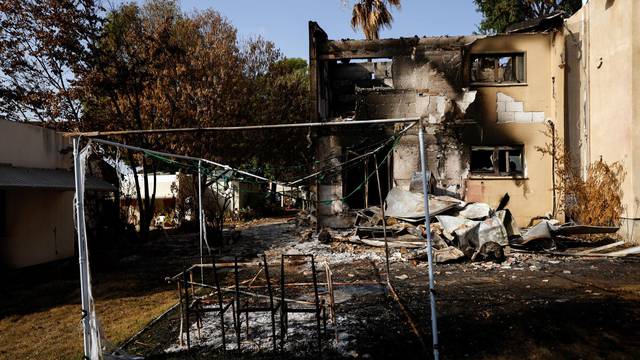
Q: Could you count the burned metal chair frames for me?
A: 3